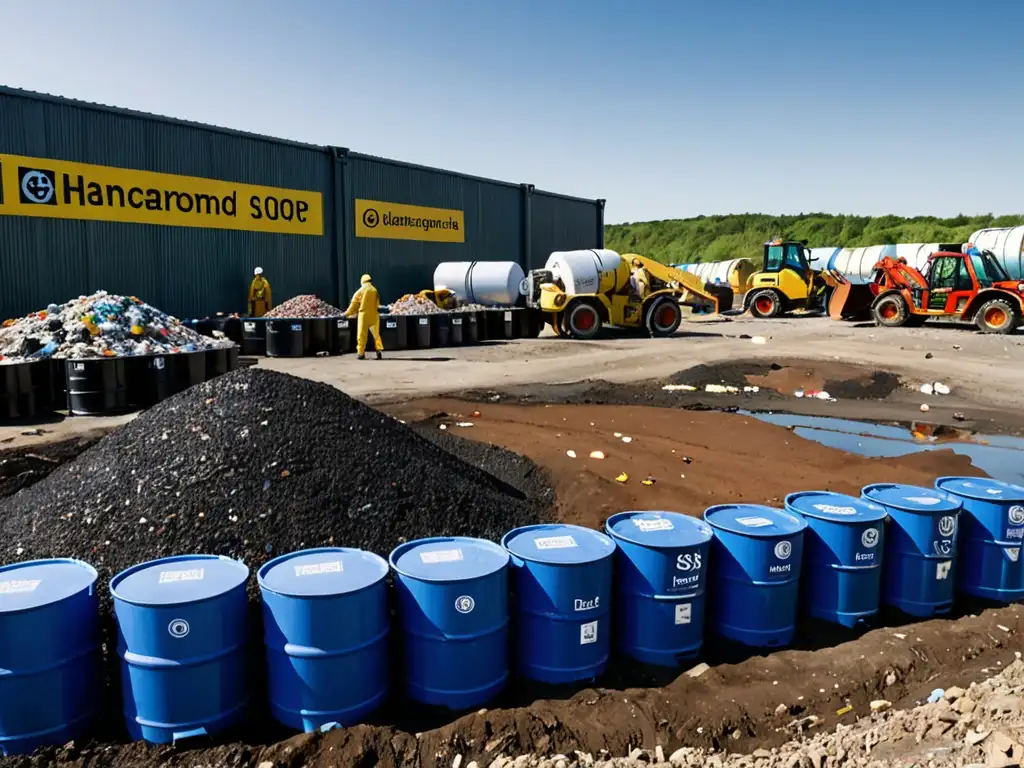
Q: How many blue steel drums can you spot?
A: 10